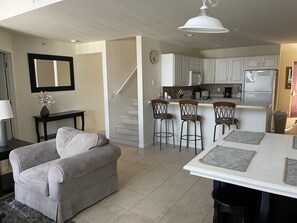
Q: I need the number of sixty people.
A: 0